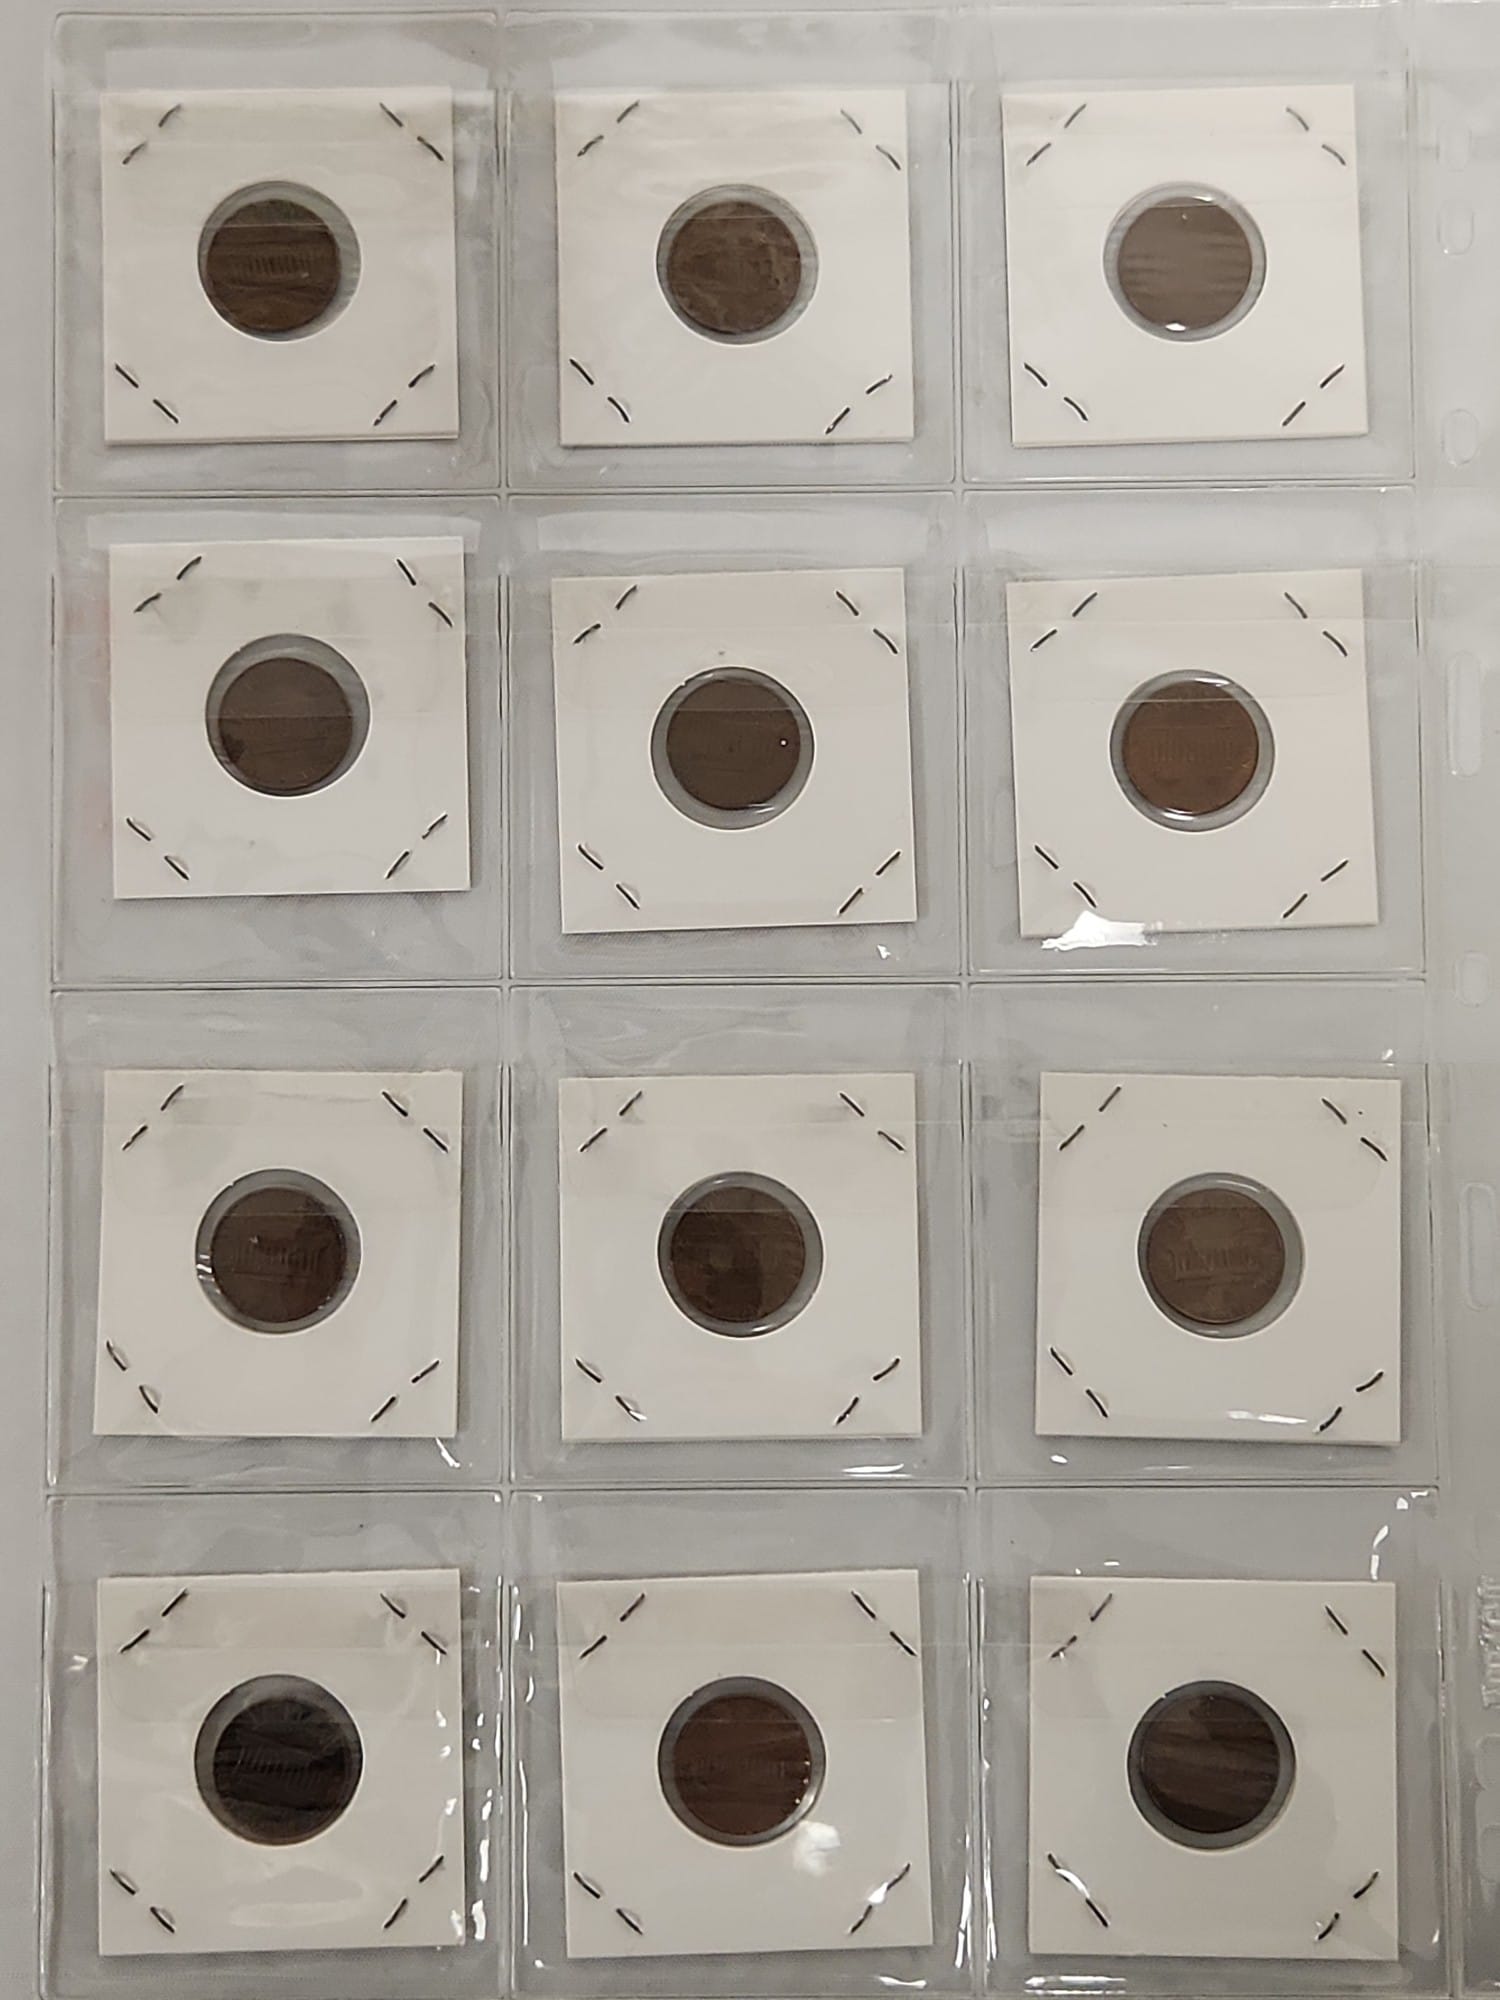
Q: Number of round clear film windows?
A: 12